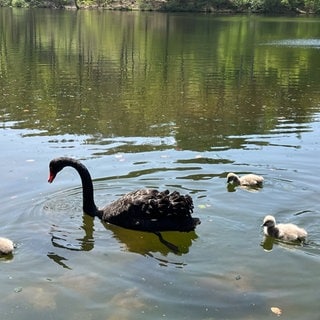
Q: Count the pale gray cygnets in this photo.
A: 3